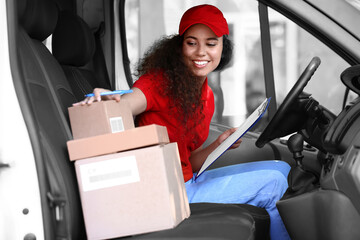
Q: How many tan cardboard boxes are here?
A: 3